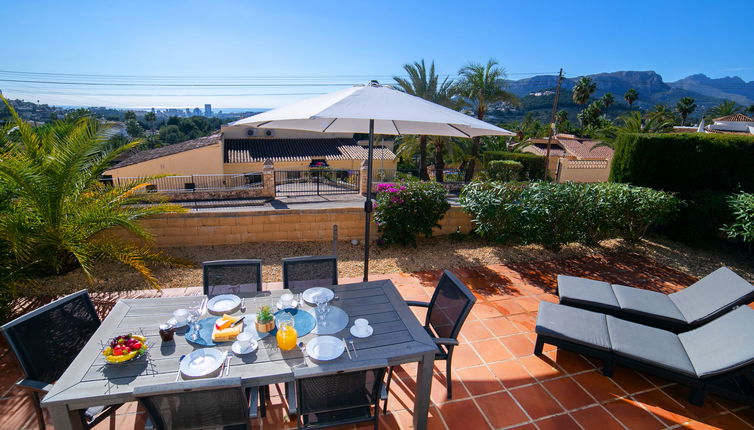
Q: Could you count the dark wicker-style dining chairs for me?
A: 6